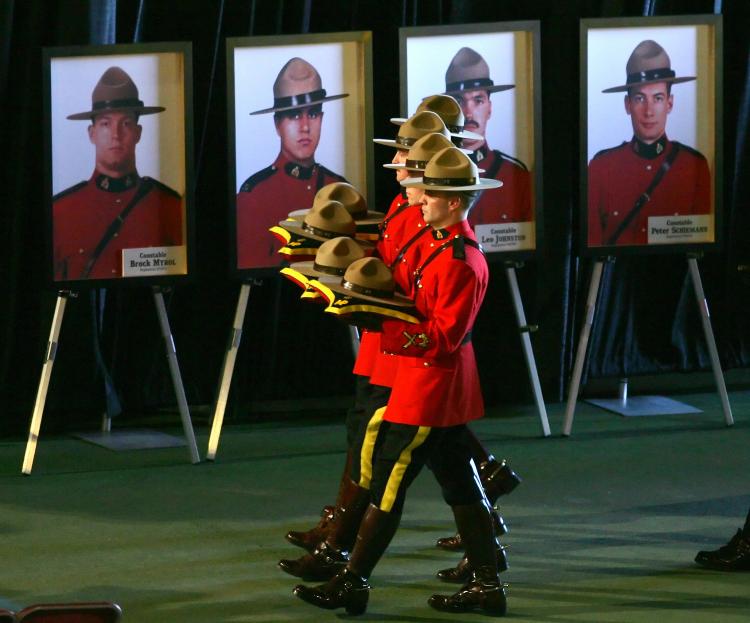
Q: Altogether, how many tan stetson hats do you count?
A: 12